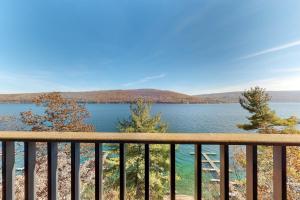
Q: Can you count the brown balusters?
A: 12